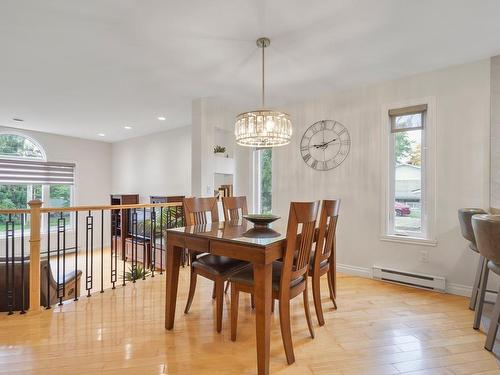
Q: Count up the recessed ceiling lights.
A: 3